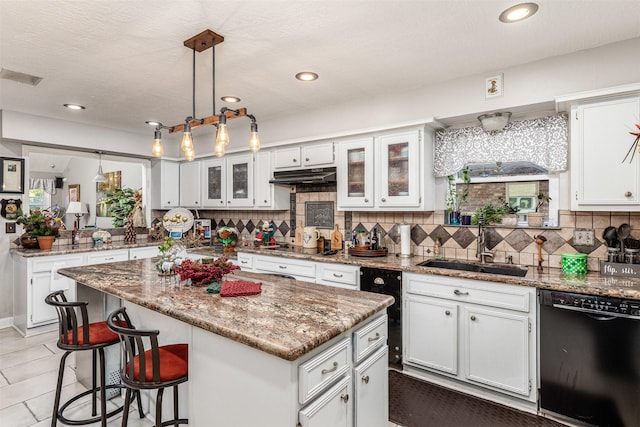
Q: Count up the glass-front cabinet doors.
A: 4